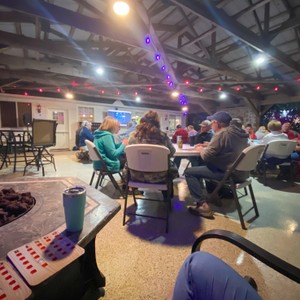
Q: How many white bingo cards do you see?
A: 2